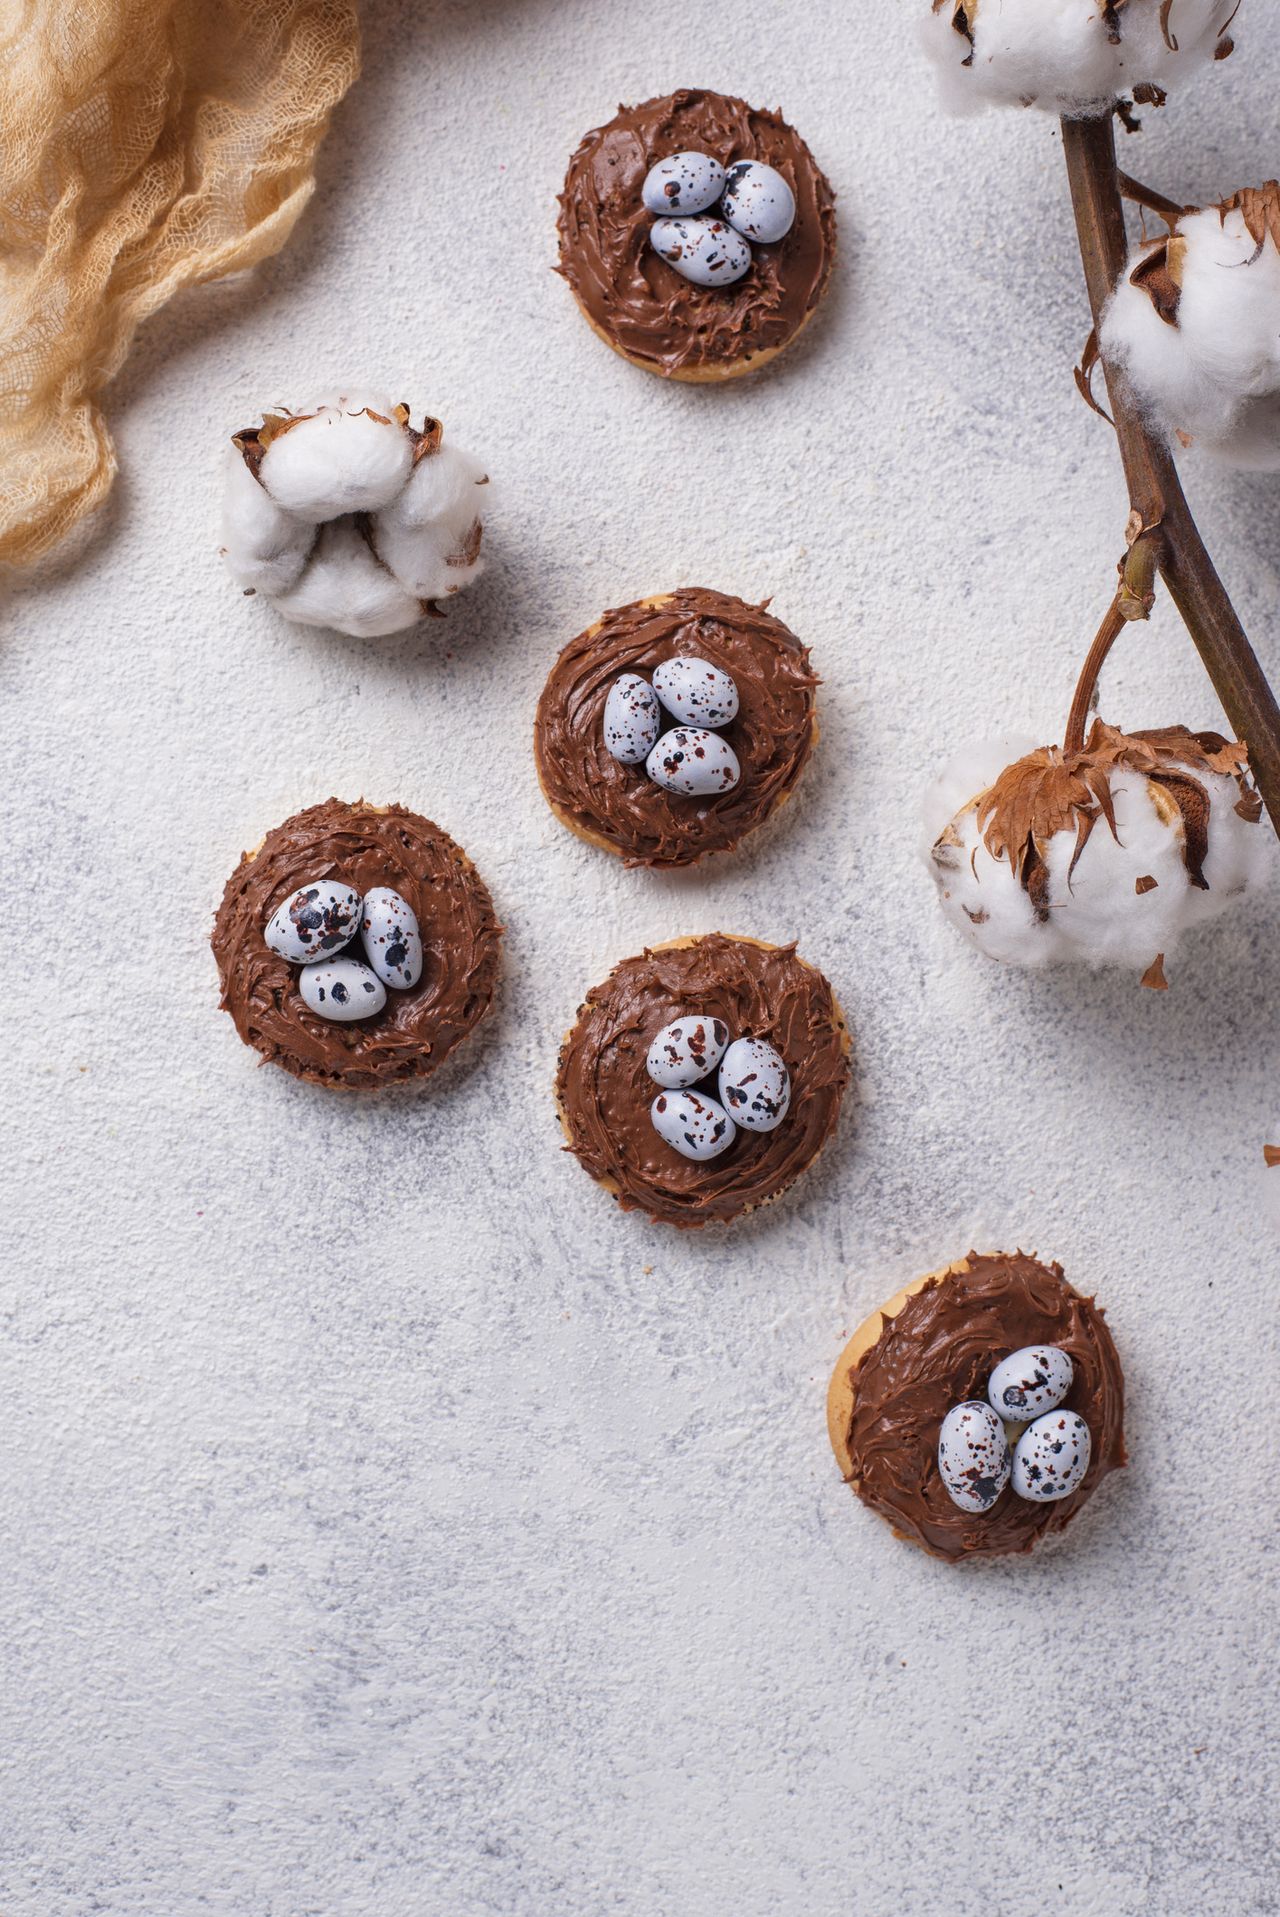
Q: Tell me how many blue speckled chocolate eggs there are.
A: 15